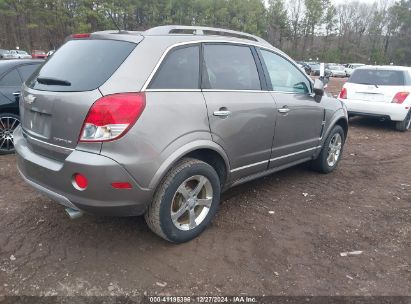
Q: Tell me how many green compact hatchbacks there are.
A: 0